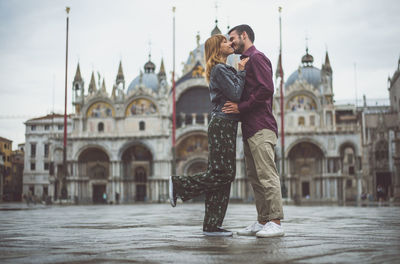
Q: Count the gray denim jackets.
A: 1